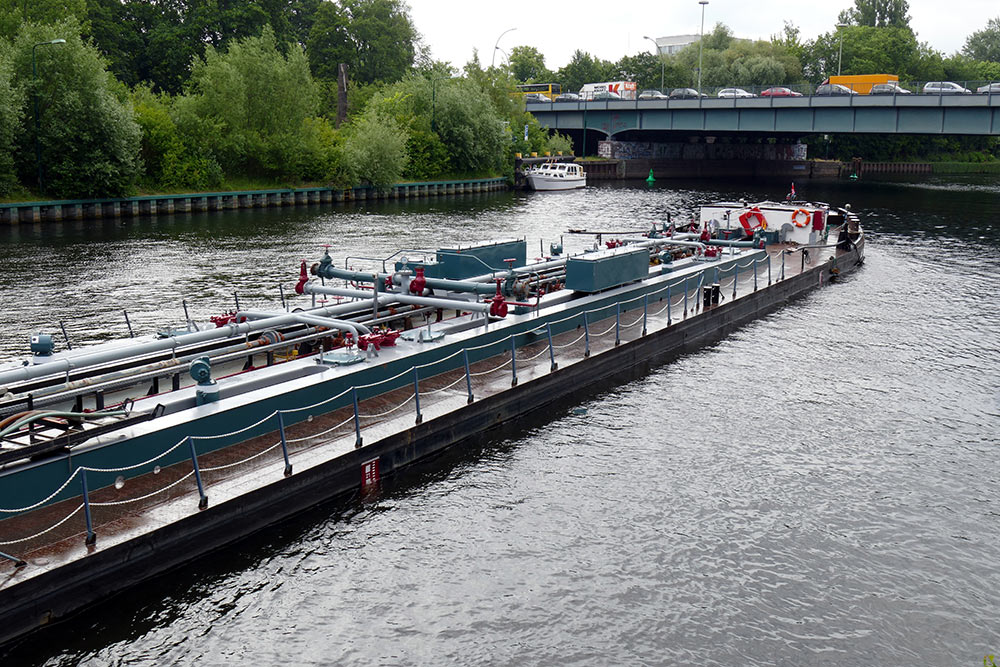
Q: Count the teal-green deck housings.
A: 2